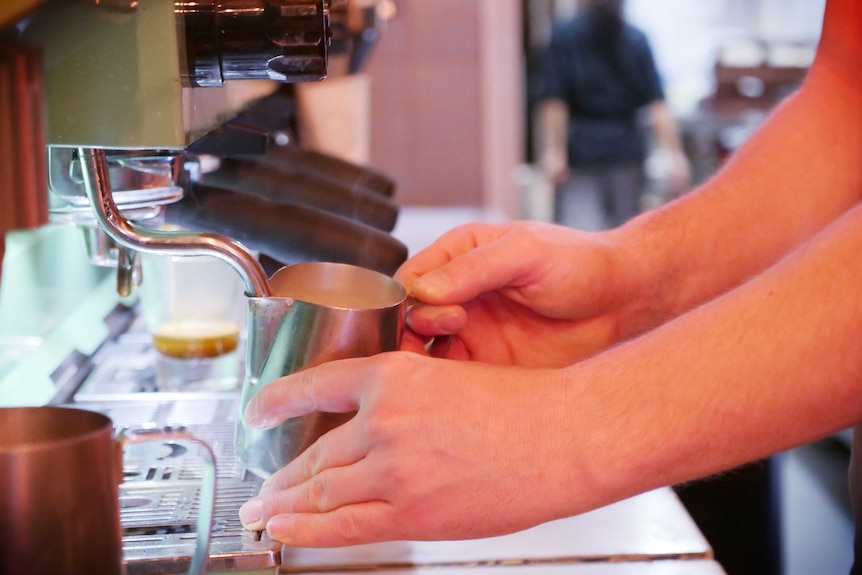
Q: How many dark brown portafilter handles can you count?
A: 3